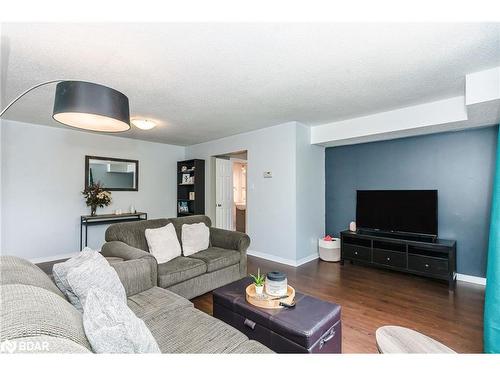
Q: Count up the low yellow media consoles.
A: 0